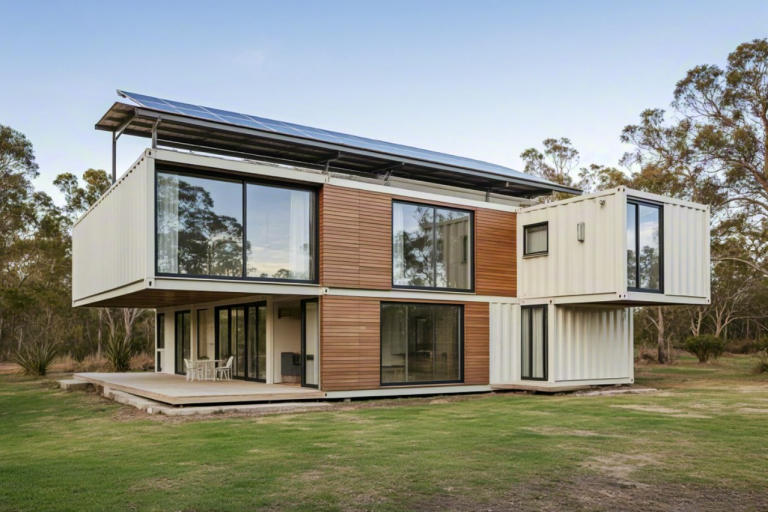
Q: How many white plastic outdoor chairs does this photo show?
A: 2